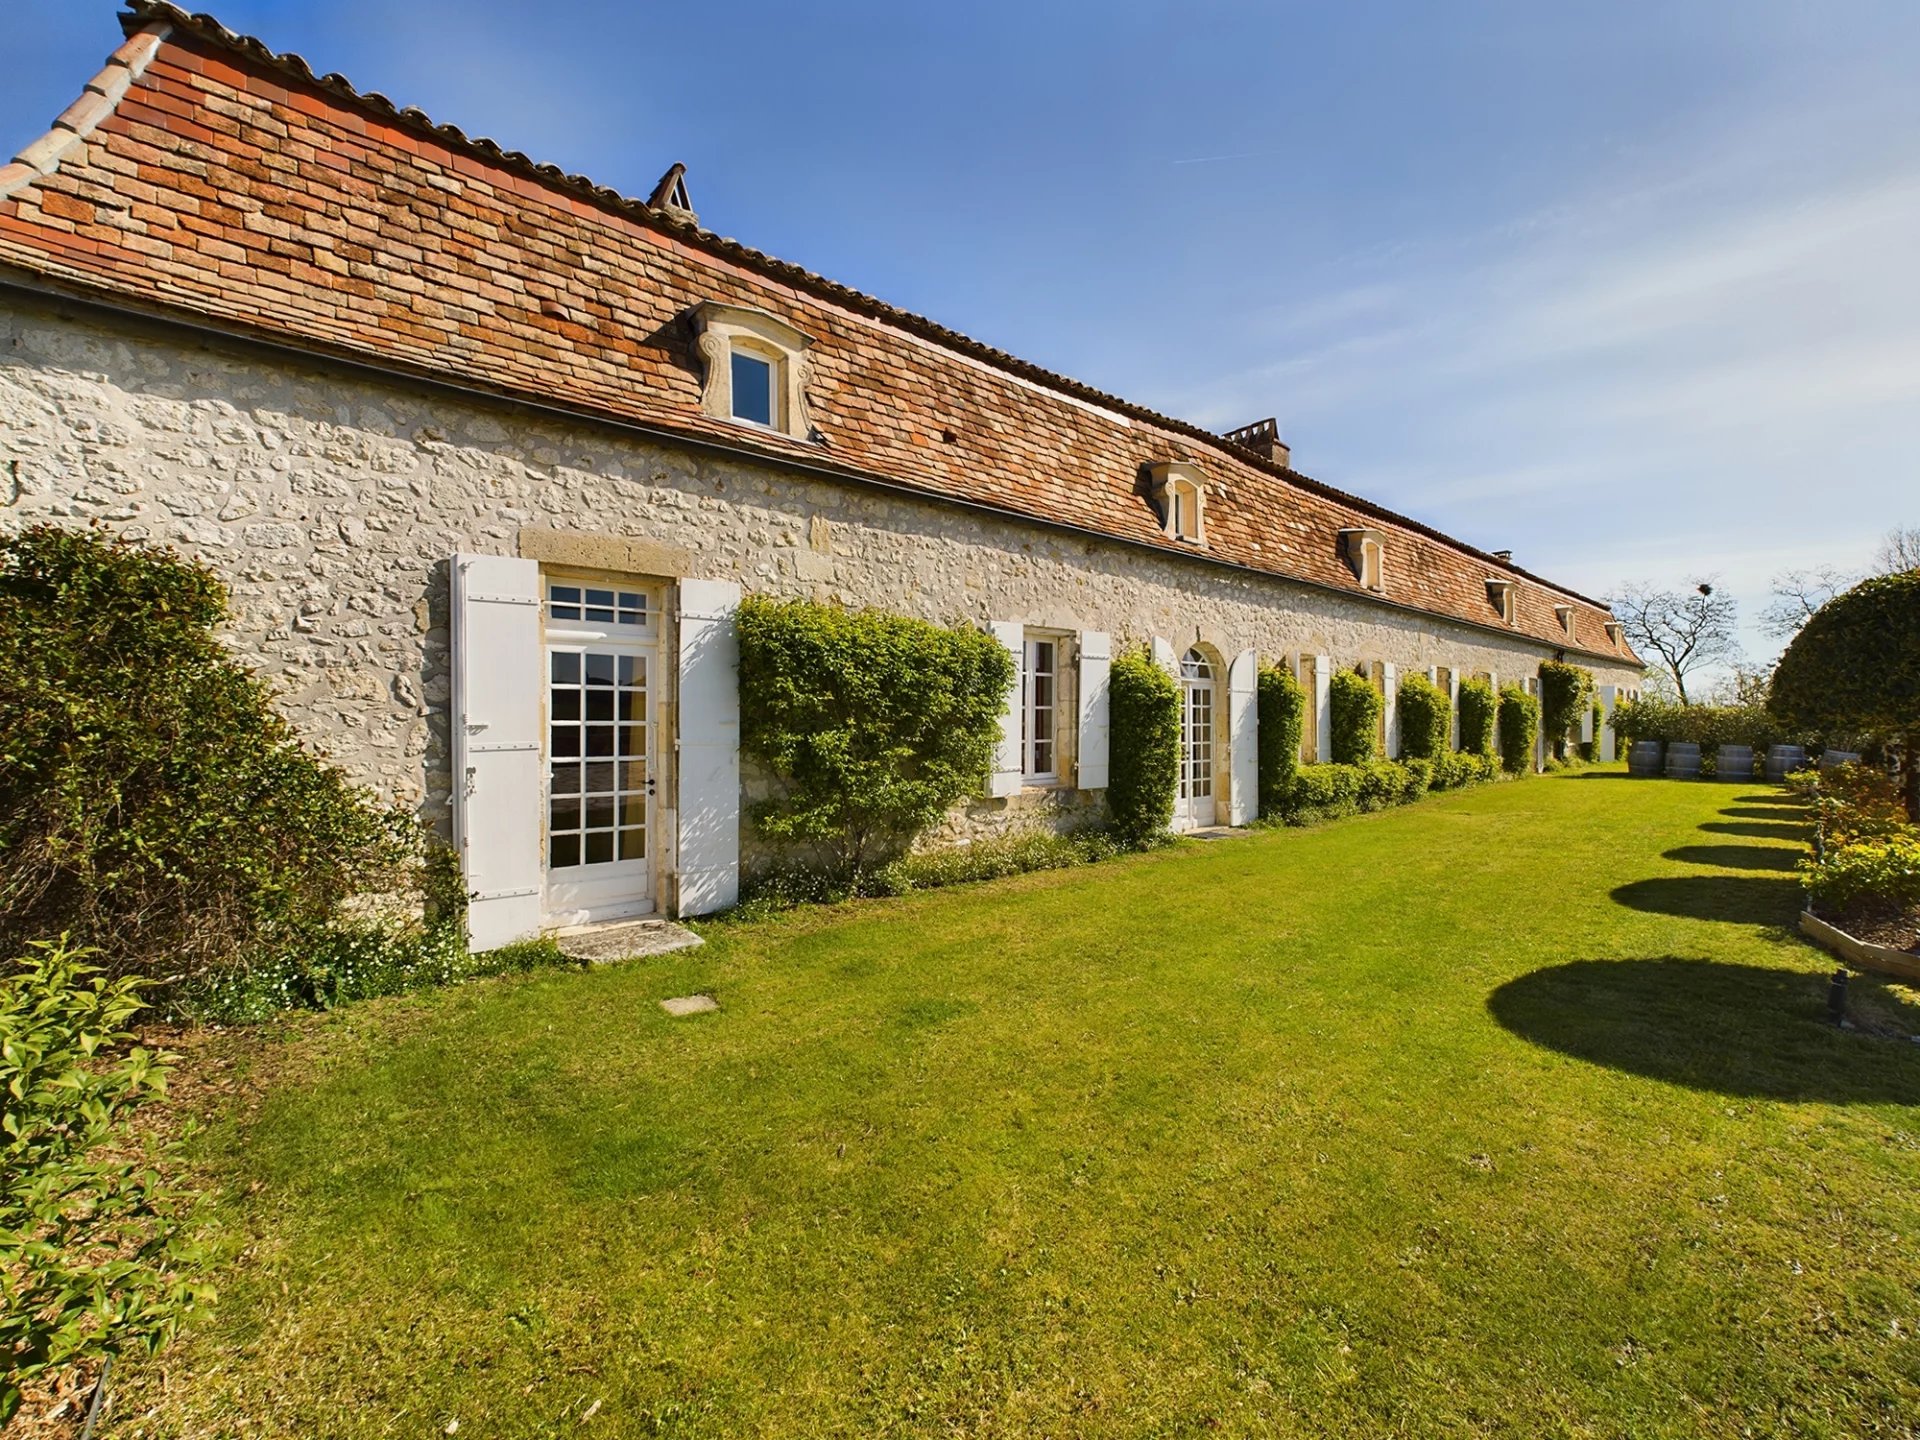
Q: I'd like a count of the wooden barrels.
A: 5